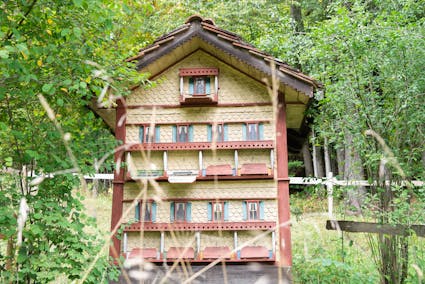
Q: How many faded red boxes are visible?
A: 6